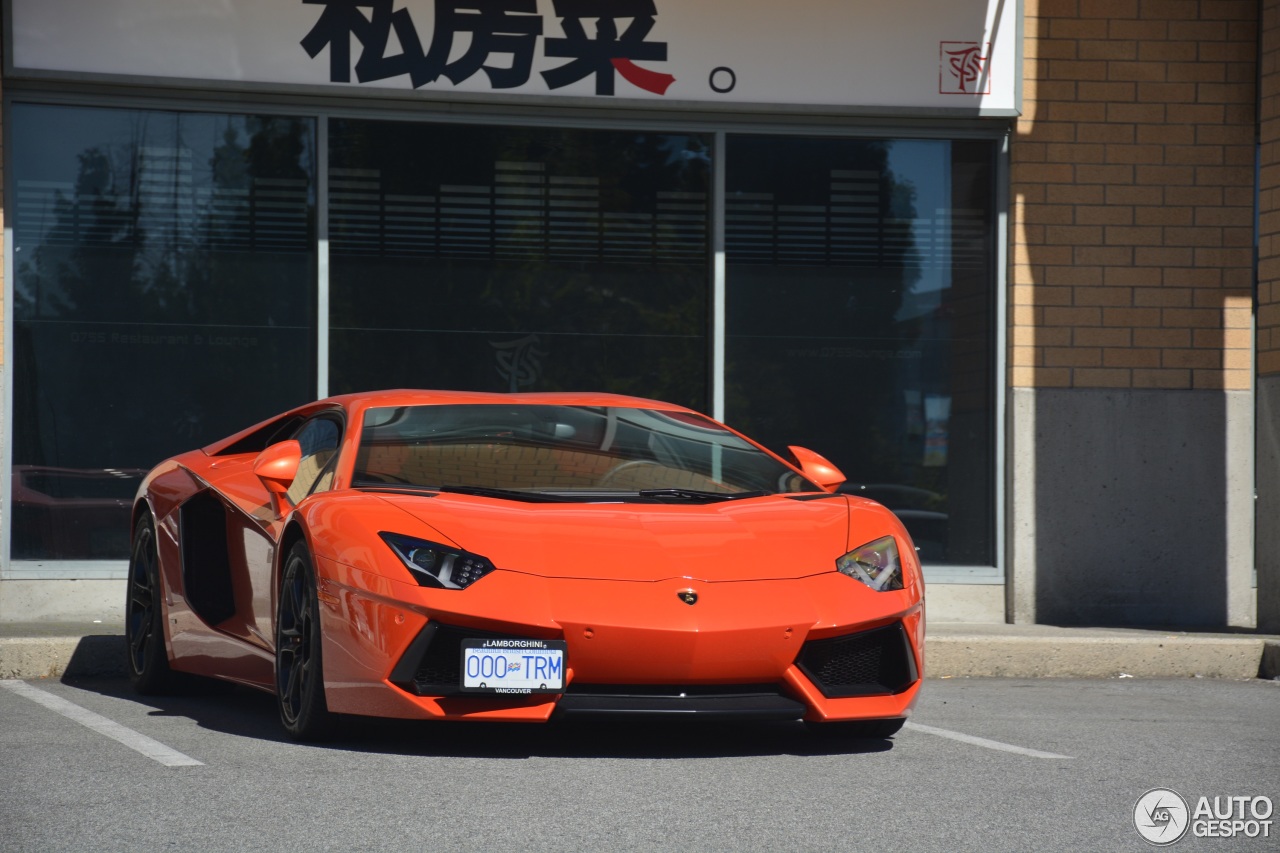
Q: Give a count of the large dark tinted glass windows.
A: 3